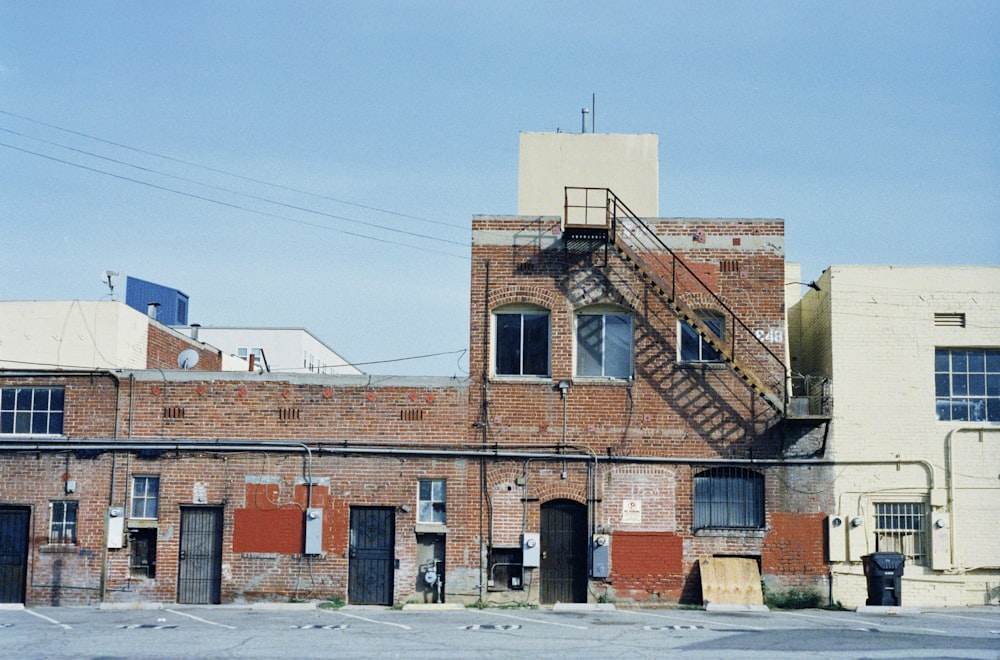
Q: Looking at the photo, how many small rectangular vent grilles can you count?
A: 6